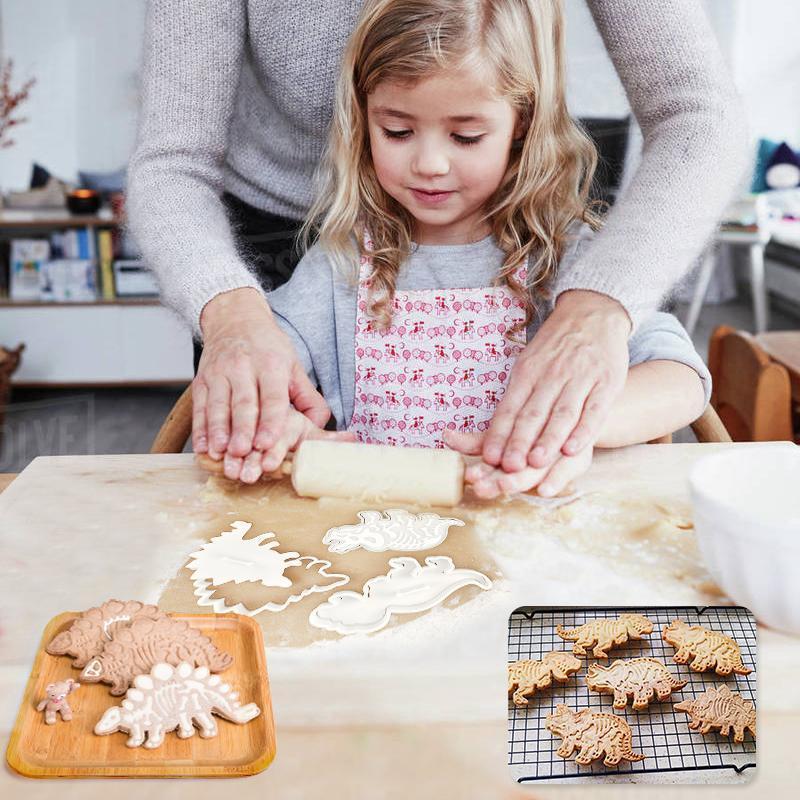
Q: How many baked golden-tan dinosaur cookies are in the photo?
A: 6